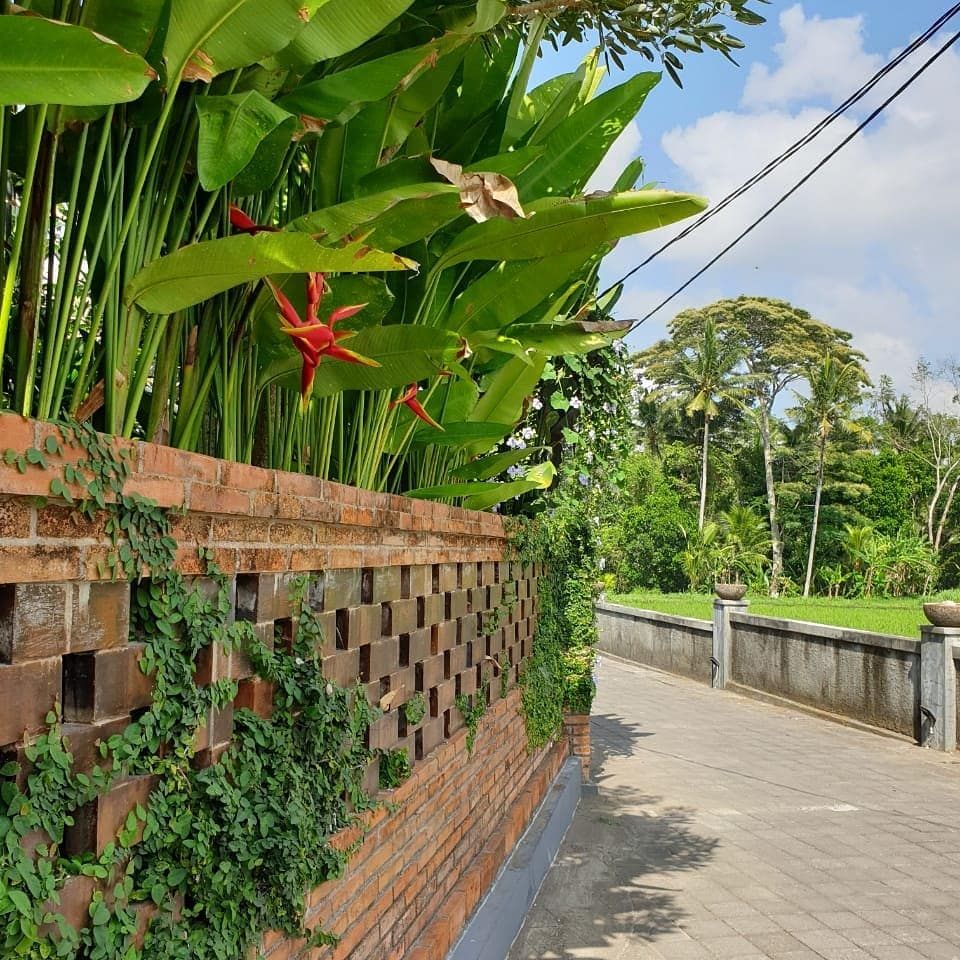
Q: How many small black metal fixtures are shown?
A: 2